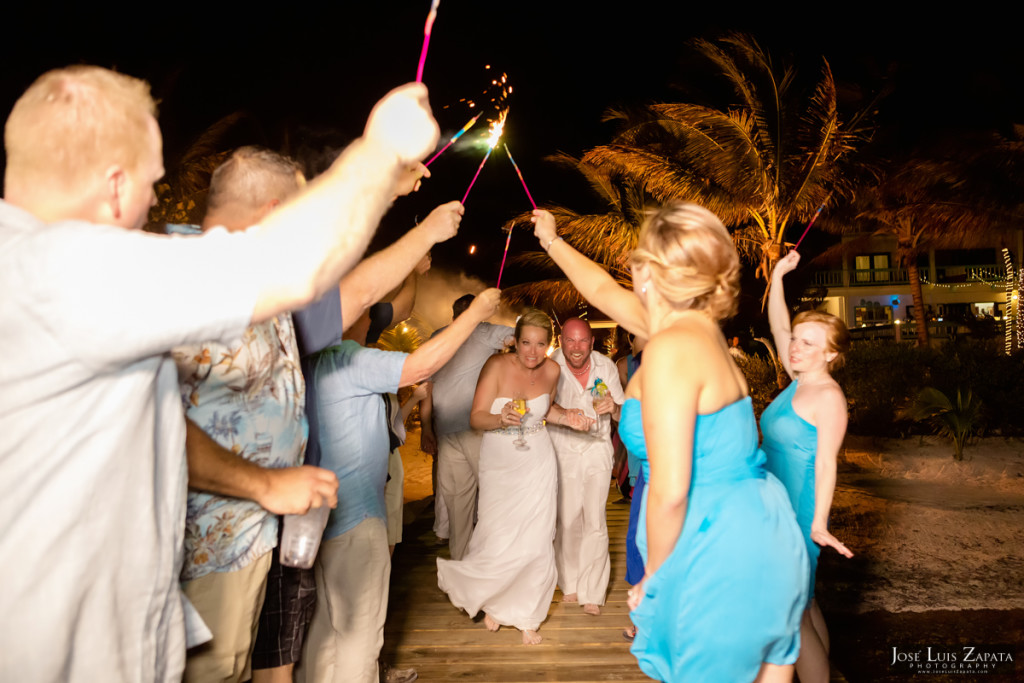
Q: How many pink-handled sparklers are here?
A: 6